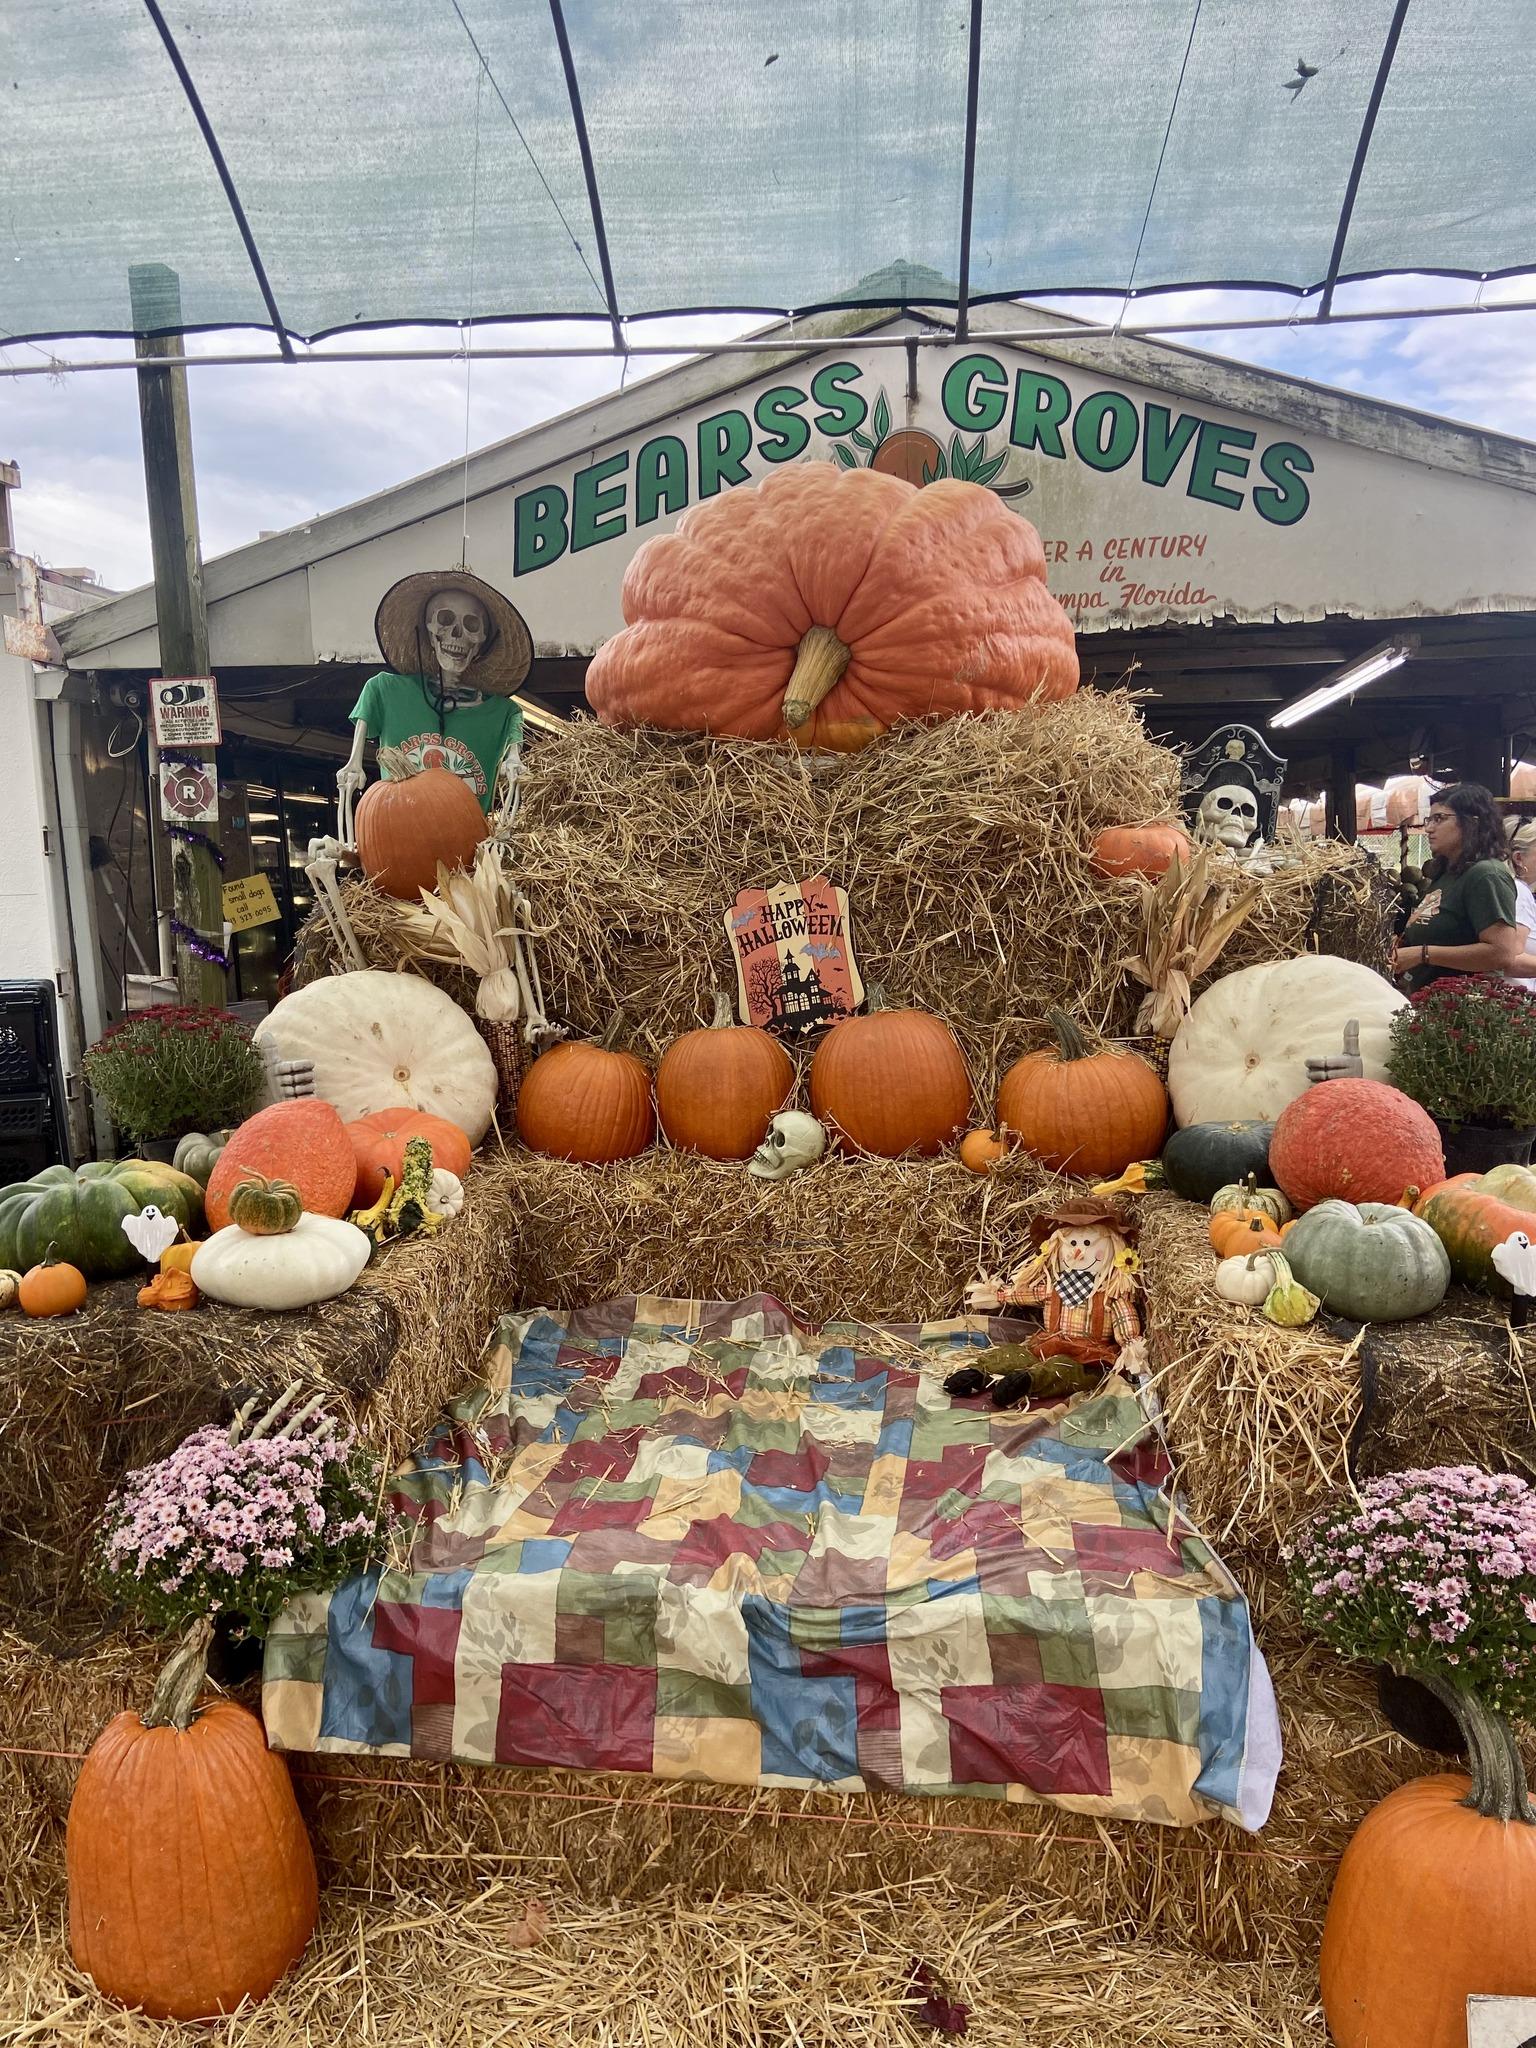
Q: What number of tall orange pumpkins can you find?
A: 2